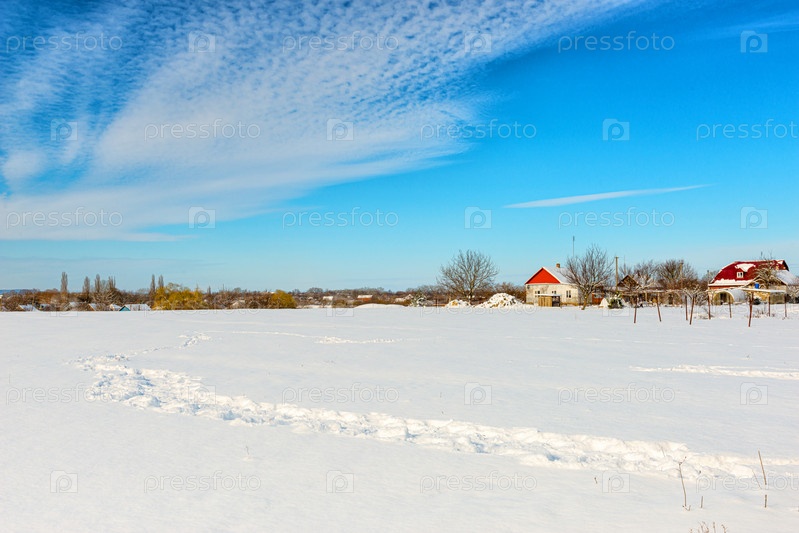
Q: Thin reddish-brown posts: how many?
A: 9